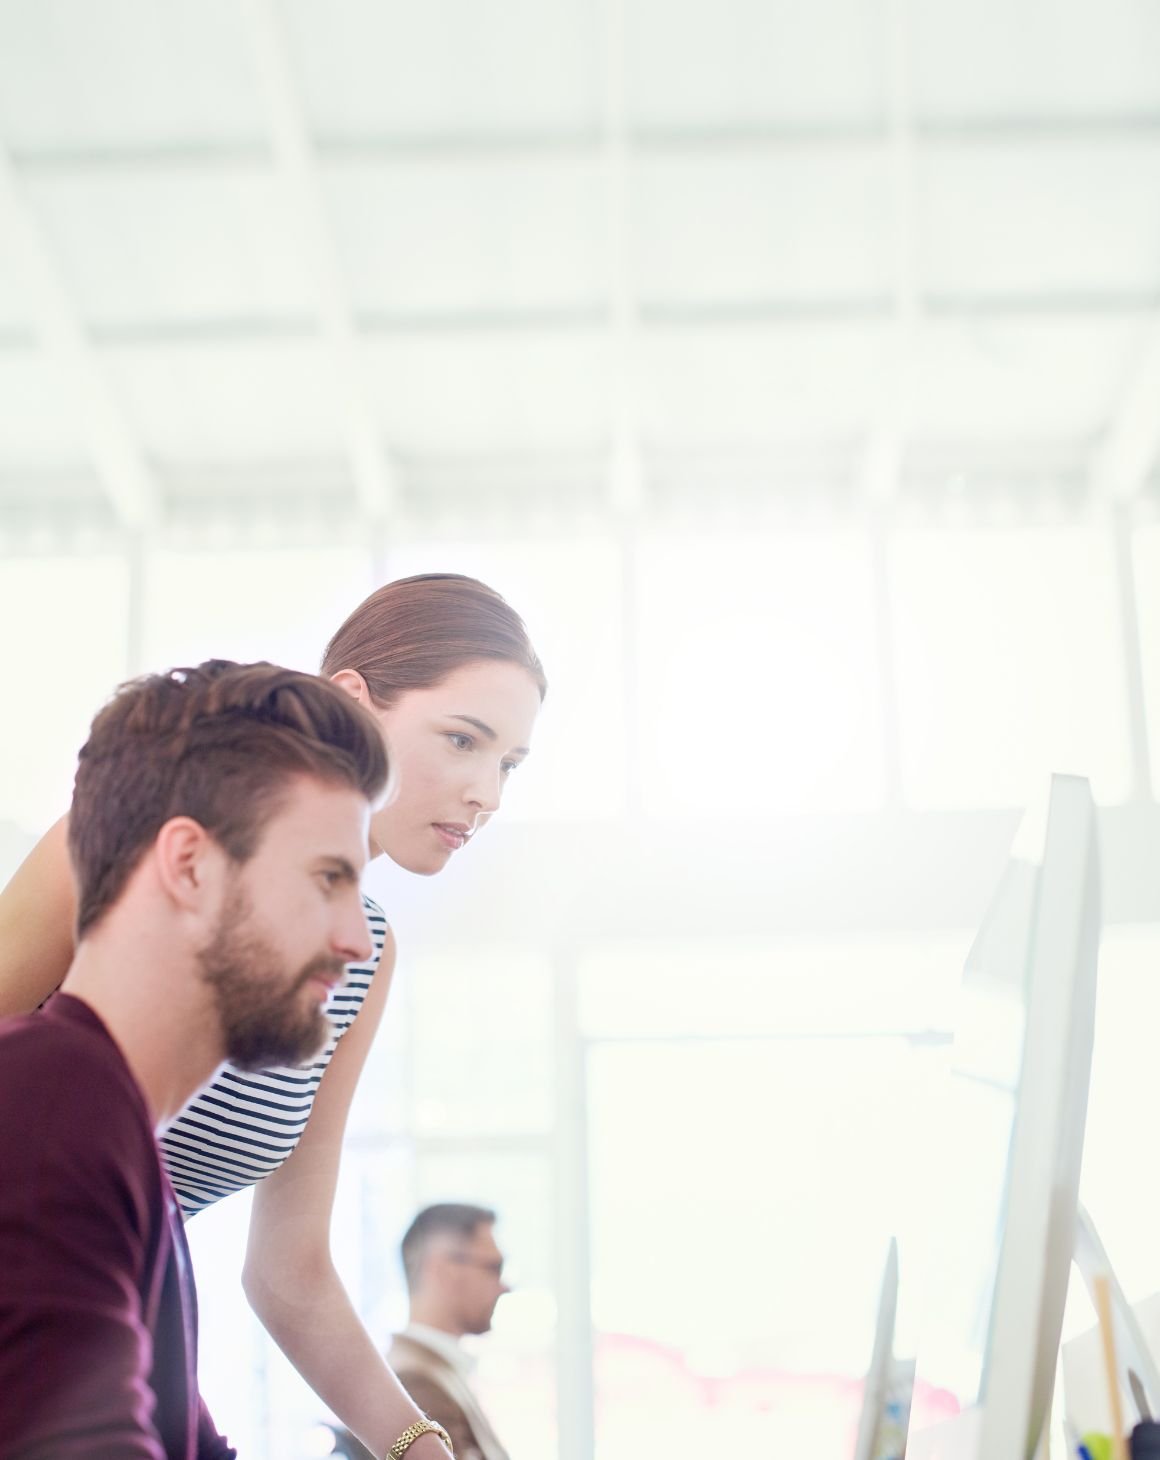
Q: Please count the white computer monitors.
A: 2